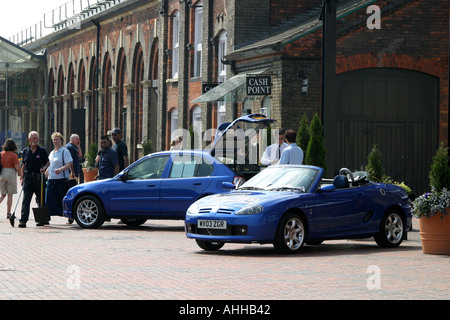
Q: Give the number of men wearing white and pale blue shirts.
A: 2